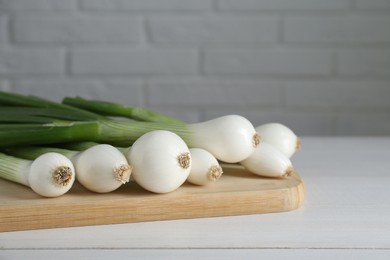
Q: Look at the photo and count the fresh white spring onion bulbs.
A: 7